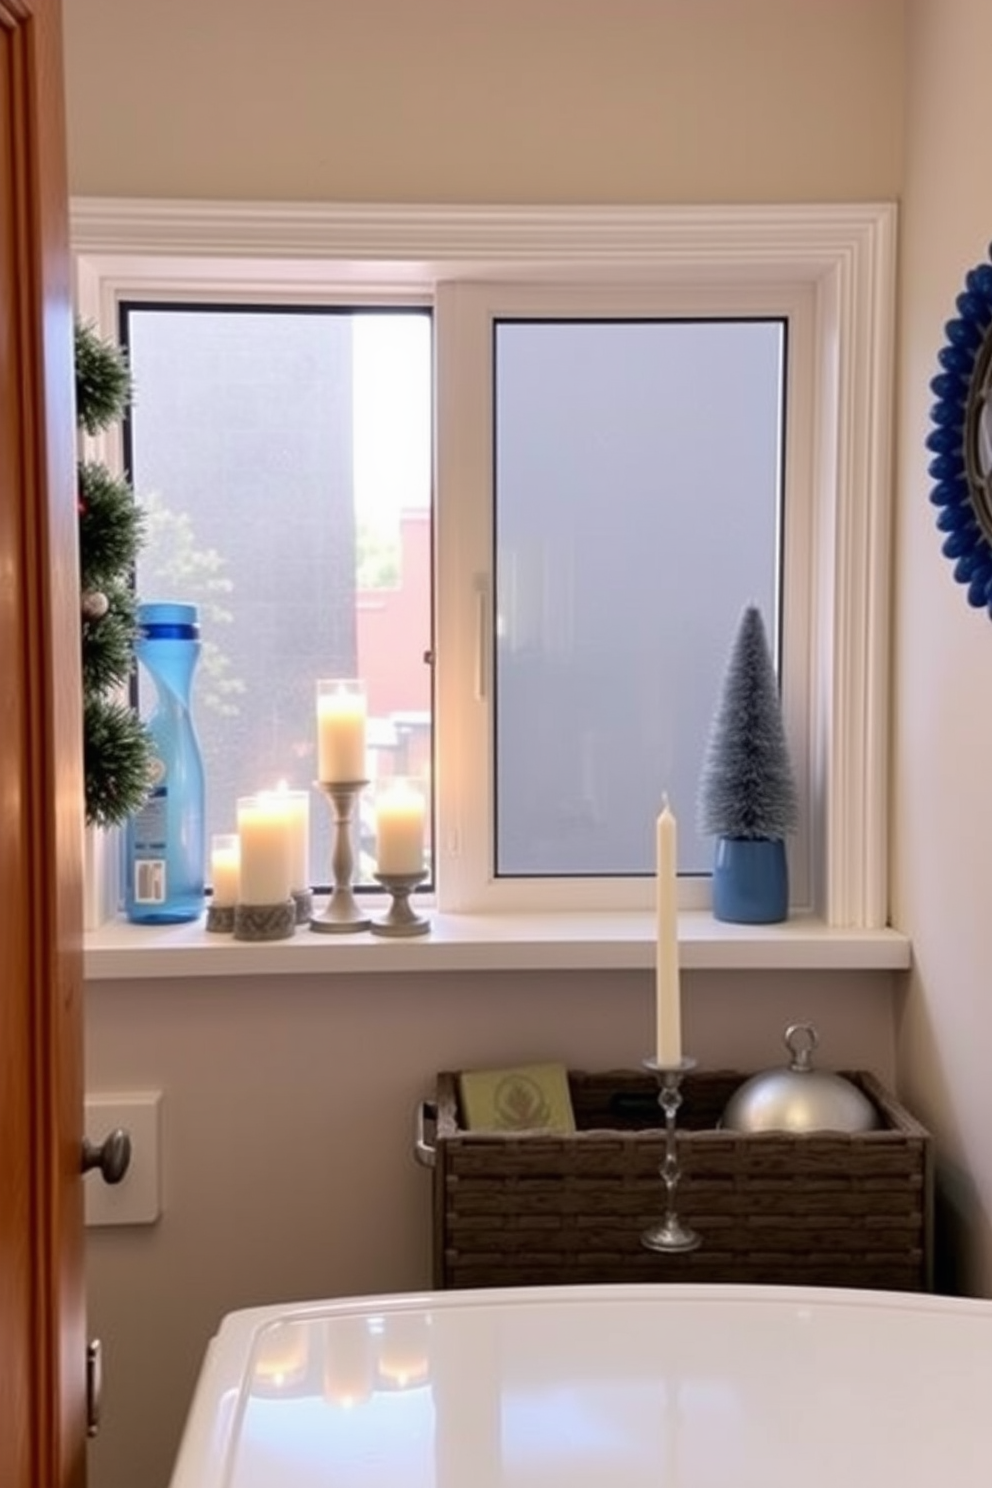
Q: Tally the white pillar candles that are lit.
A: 5